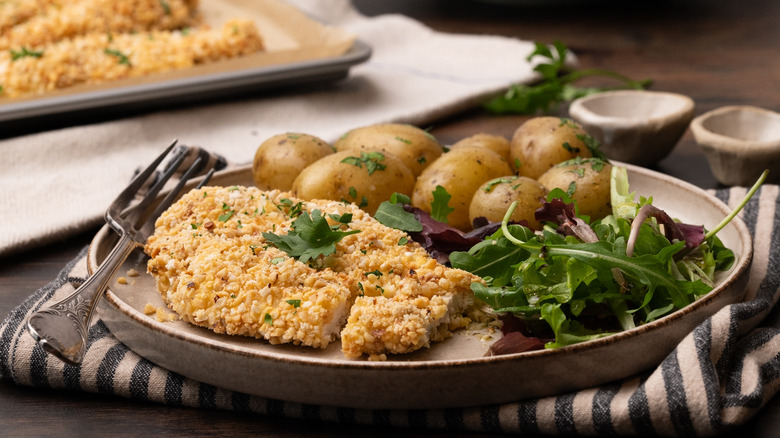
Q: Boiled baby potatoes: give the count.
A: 8